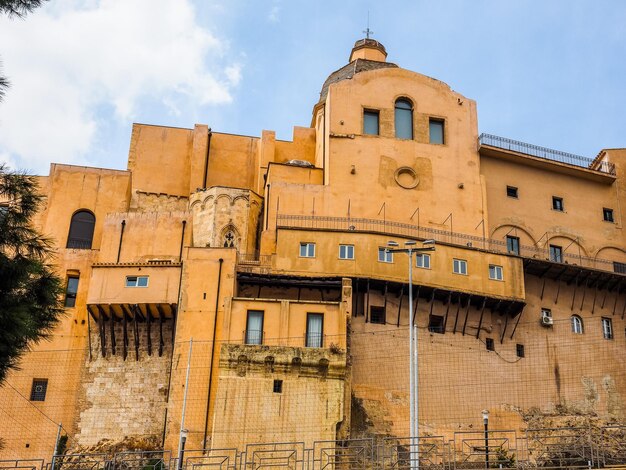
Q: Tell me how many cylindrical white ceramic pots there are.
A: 0